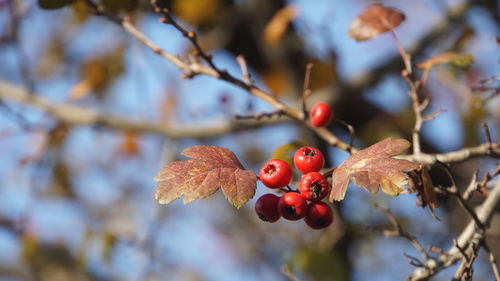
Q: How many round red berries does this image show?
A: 7